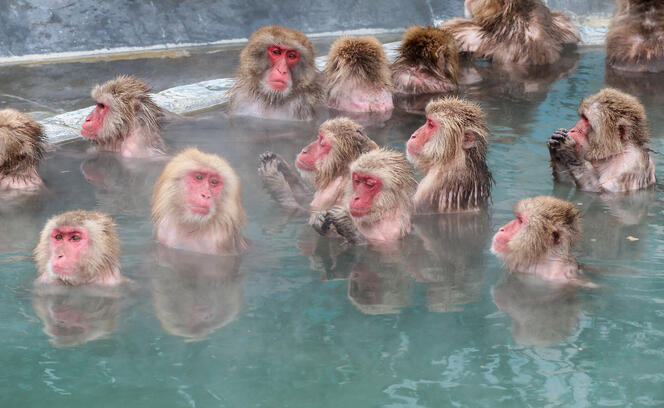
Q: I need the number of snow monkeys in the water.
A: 14